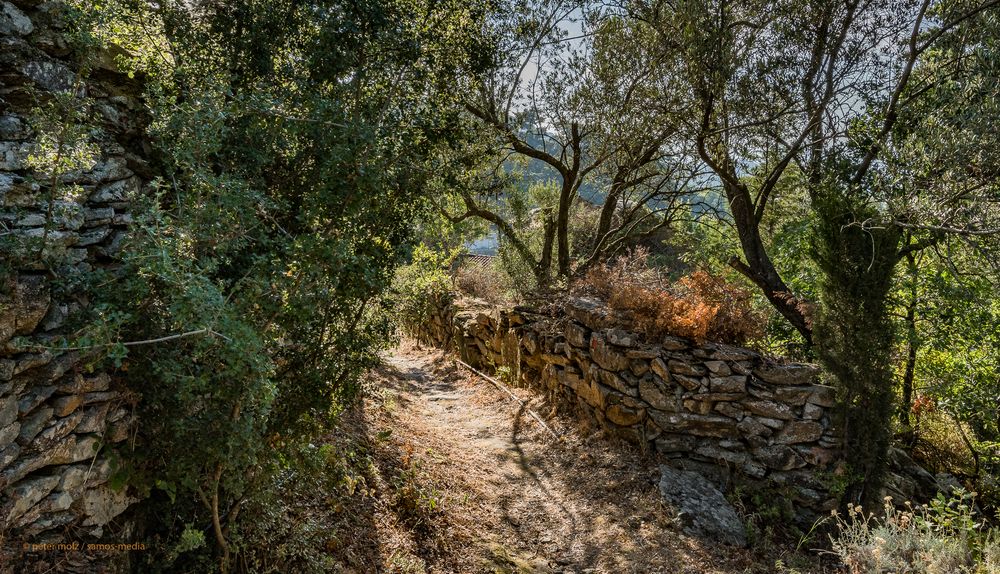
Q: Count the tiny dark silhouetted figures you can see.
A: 0